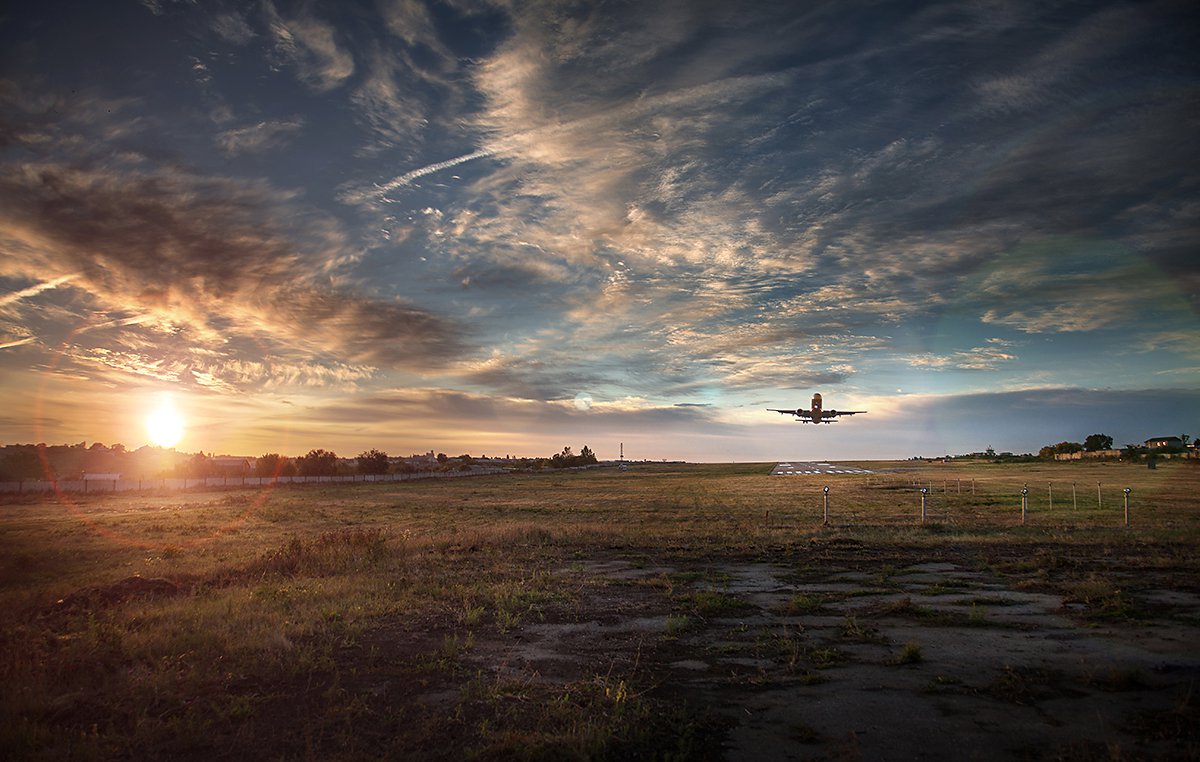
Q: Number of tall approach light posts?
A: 4